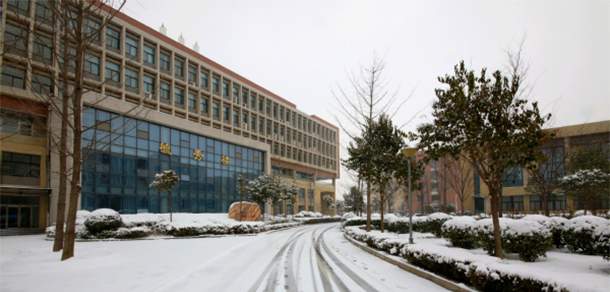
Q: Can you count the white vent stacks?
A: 3